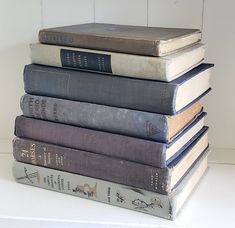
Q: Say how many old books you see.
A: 7